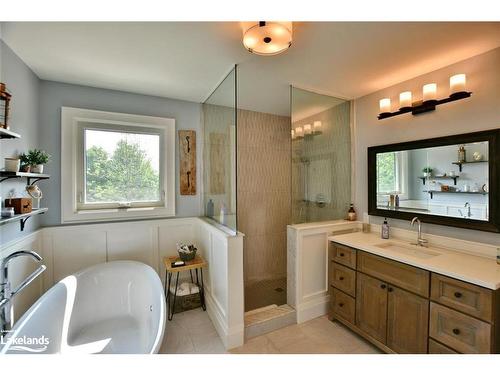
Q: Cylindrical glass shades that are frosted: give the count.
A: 4